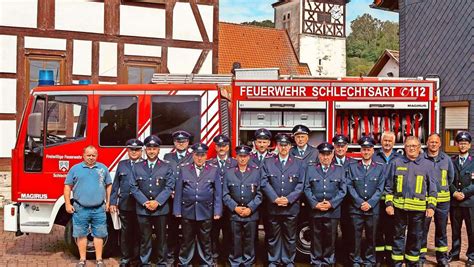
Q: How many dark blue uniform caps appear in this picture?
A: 13